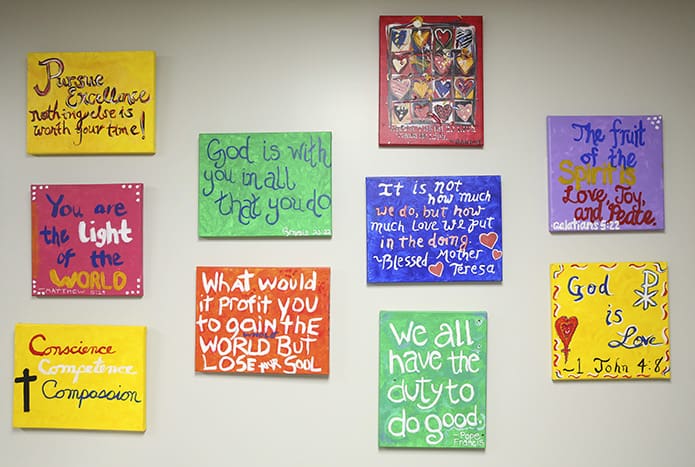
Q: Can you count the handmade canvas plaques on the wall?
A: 10